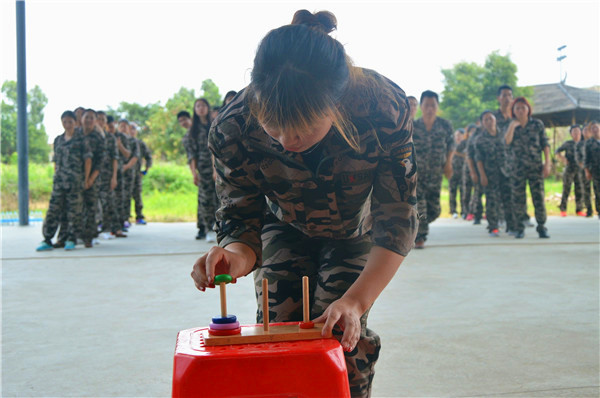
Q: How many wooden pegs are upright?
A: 3